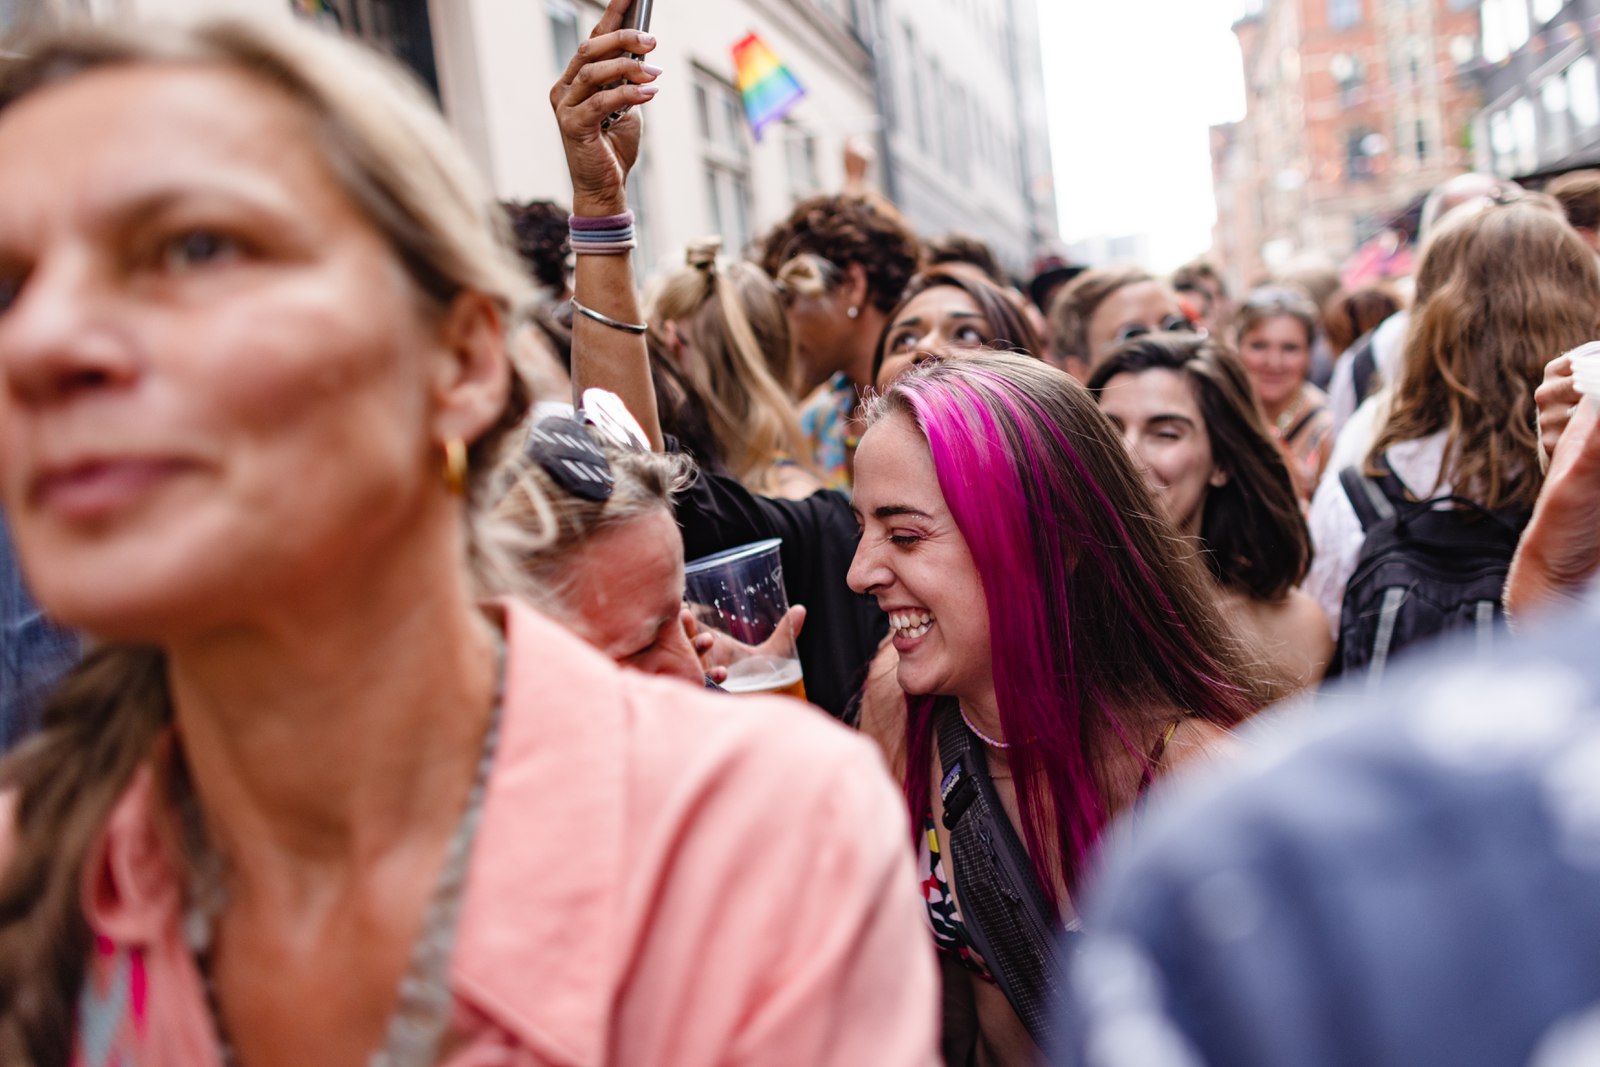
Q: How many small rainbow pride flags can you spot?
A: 1